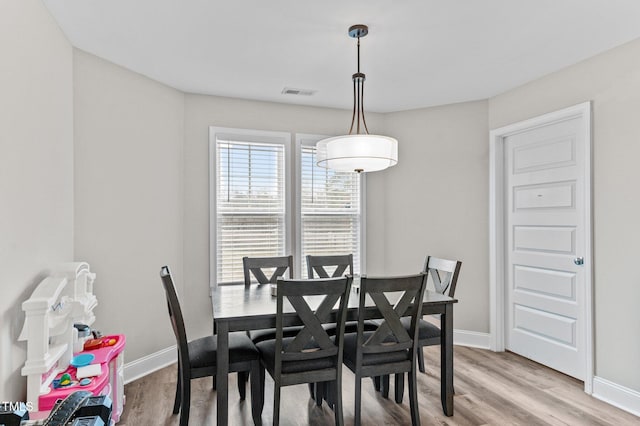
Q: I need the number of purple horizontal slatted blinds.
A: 0